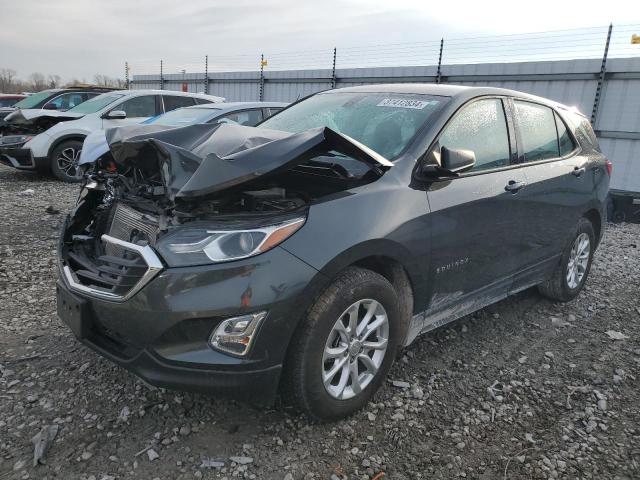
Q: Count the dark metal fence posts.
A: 7